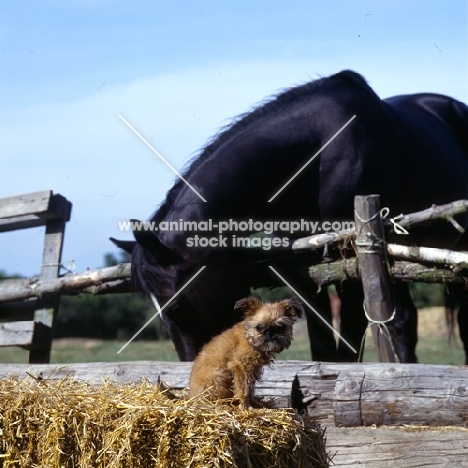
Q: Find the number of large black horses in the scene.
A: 1